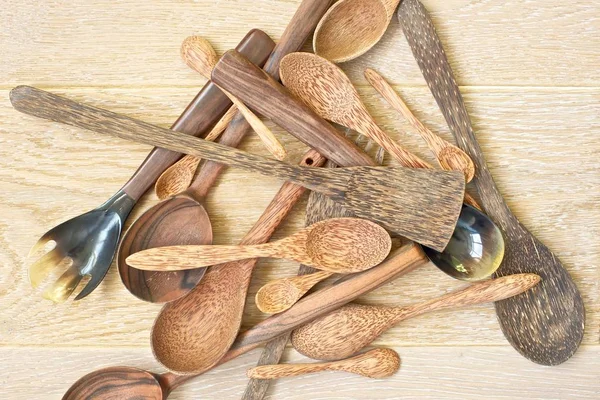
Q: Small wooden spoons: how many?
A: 5